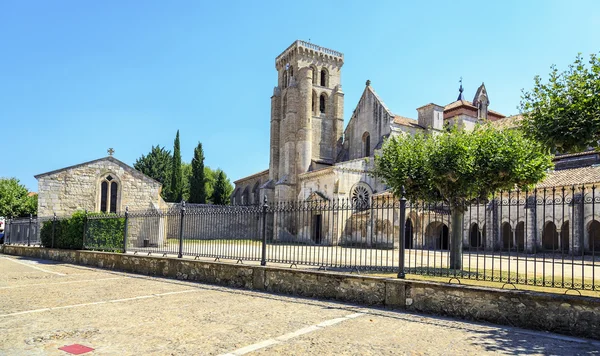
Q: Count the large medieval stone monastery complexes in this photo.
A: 1